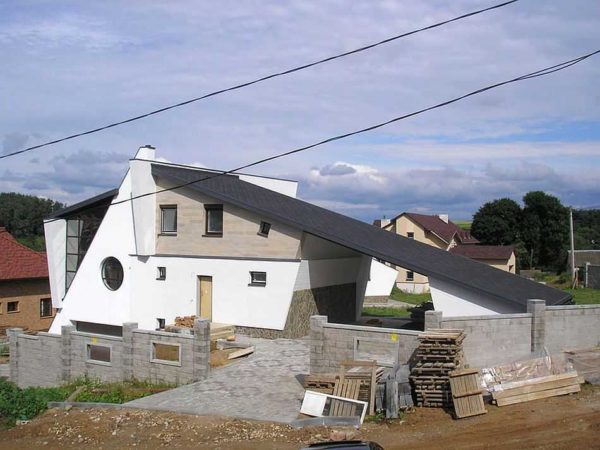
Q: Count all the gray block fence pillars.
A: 7